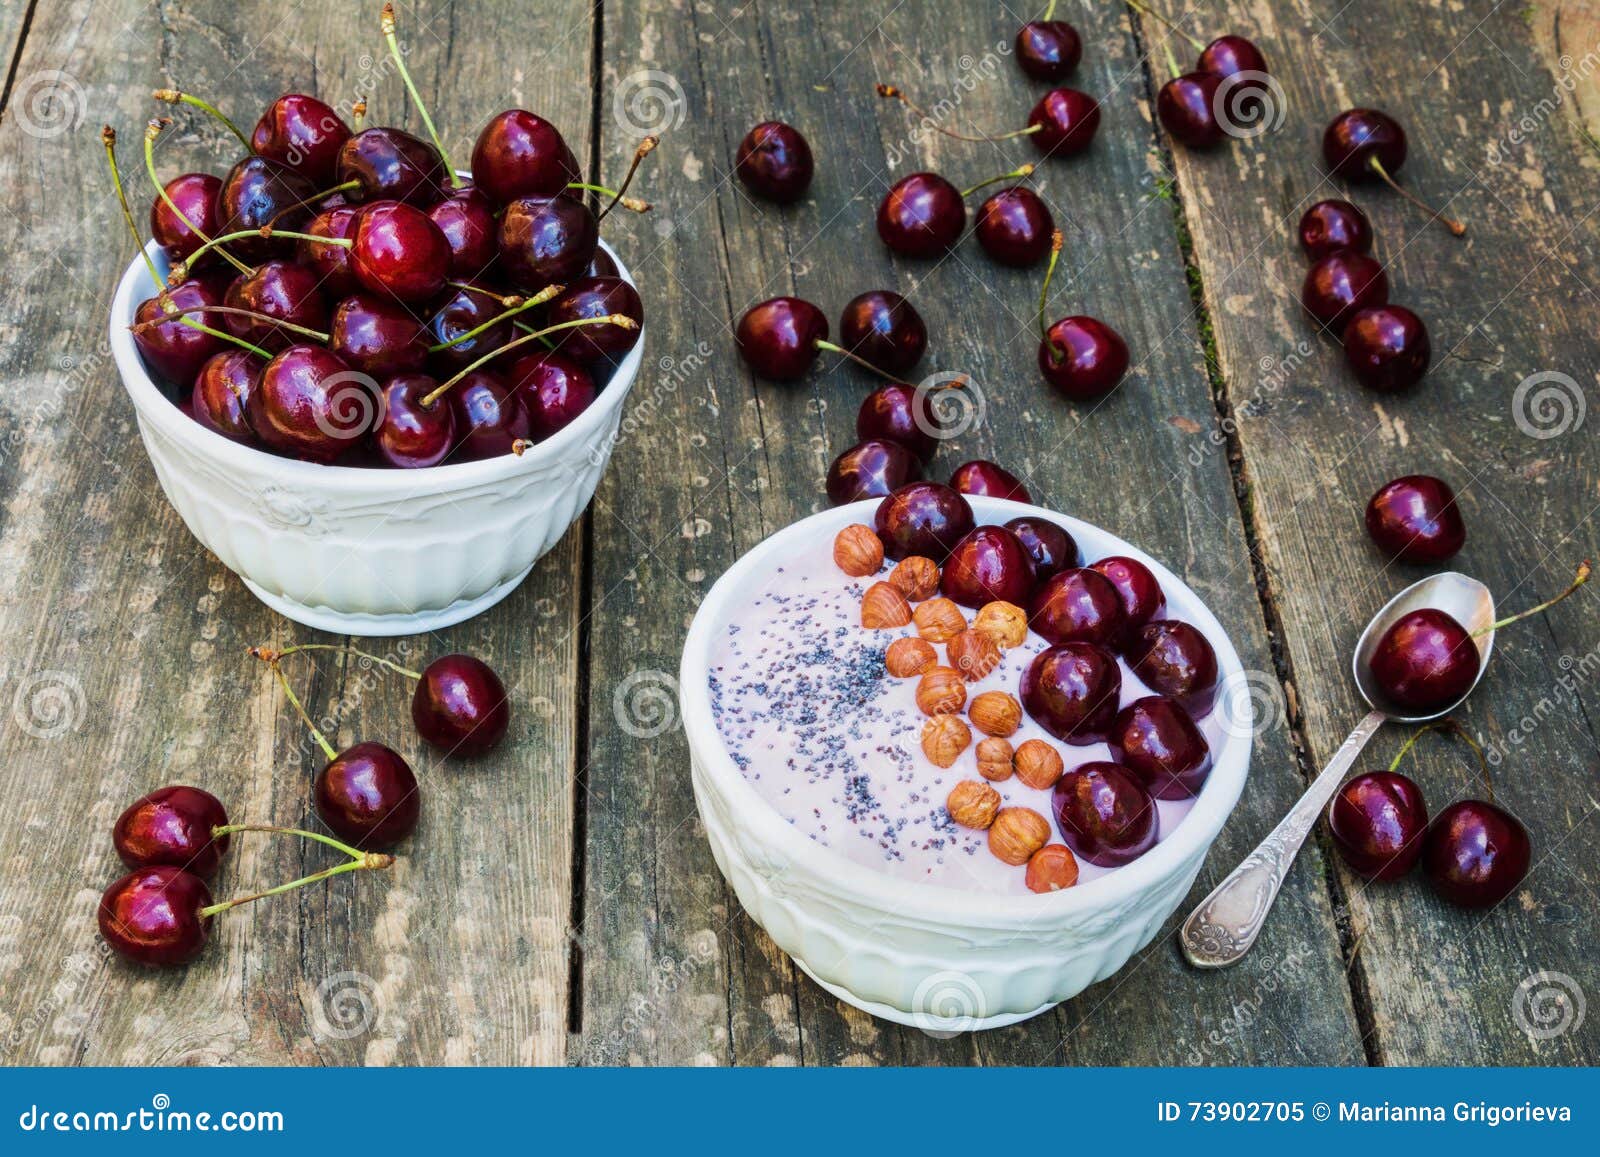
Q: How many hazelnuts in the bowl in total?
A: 15